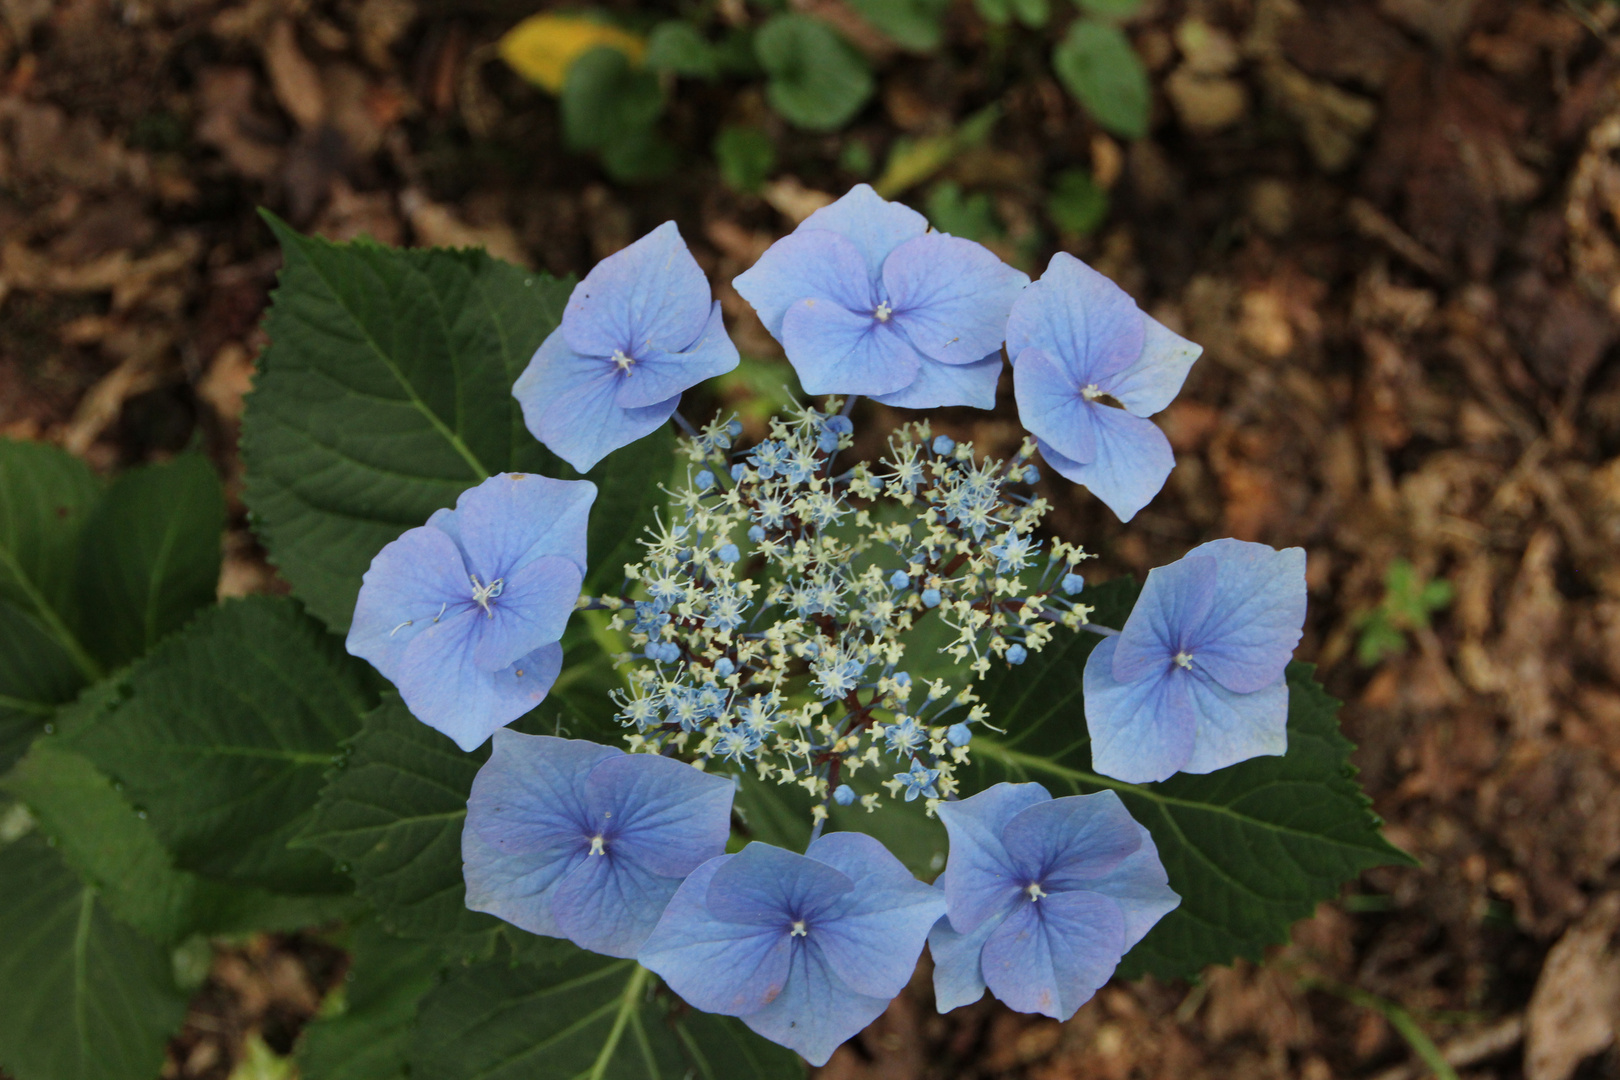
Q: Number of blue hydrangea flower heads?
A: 8